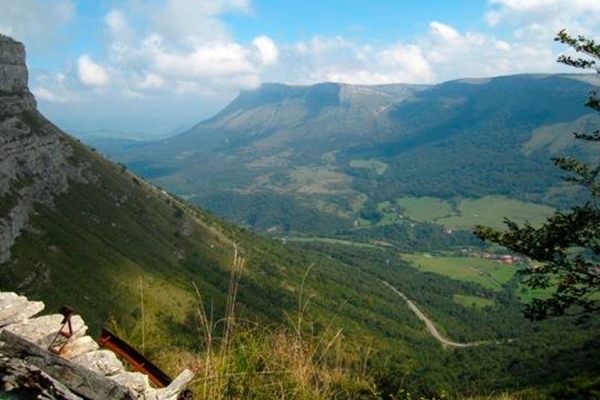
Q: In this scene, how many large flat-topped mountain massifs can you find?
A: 1